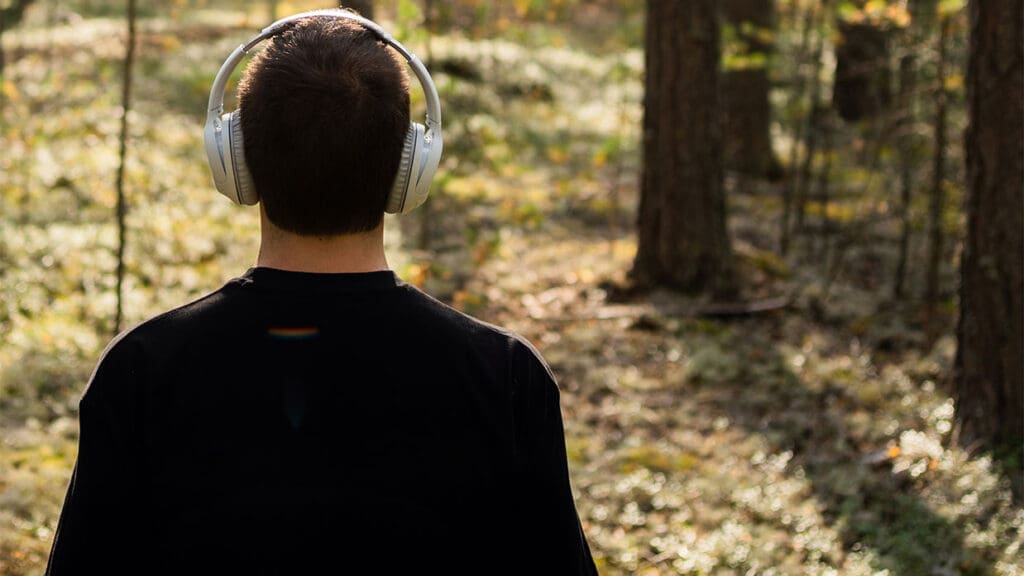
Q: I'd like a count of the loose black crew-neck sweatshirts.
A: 1